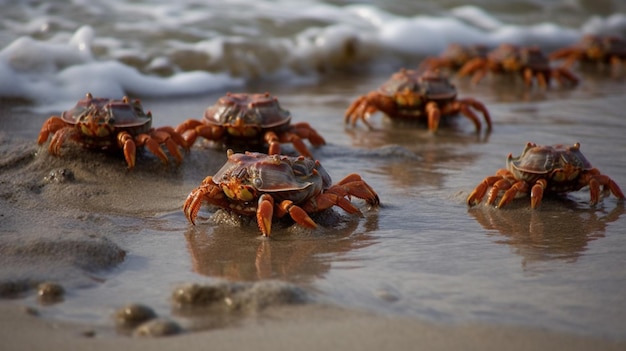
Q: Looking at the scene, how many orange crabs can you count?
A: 8